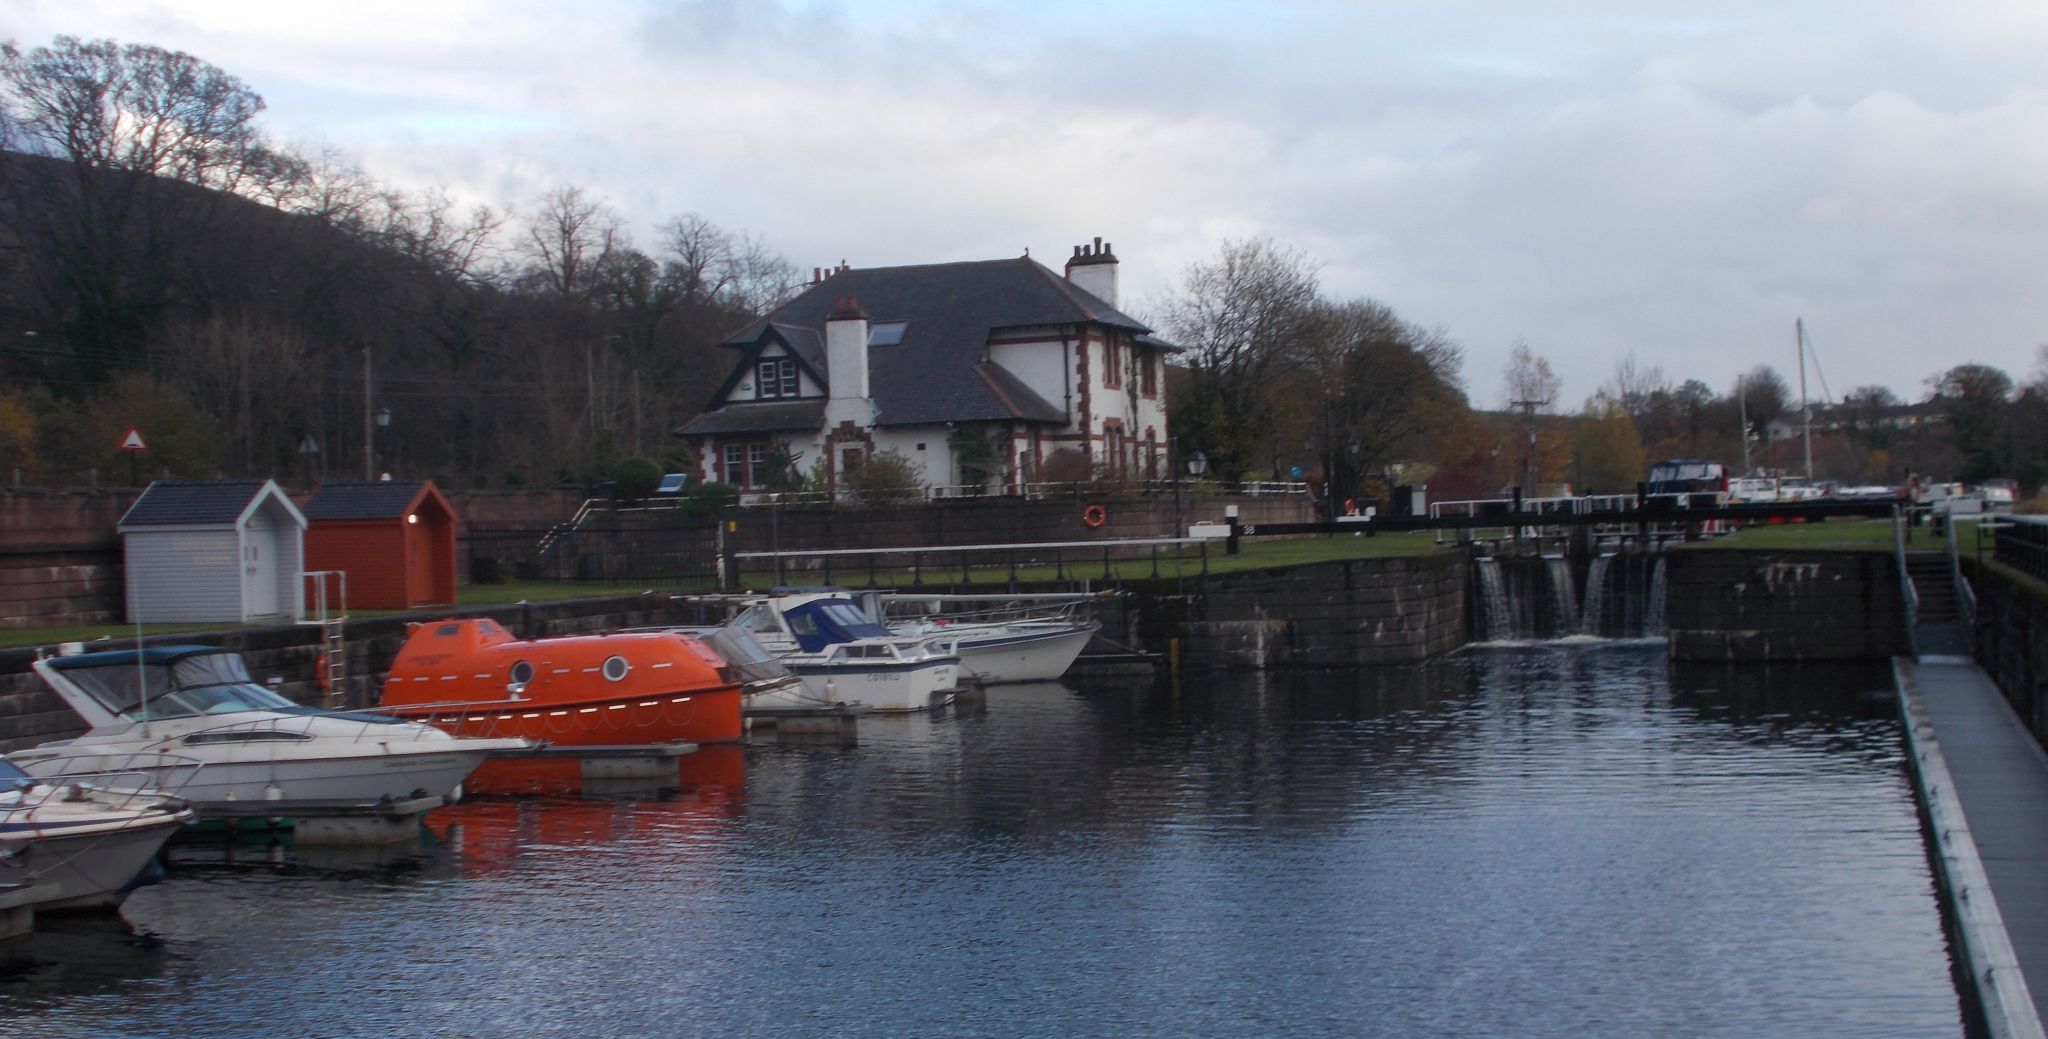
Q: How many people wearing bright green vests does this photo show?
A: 0